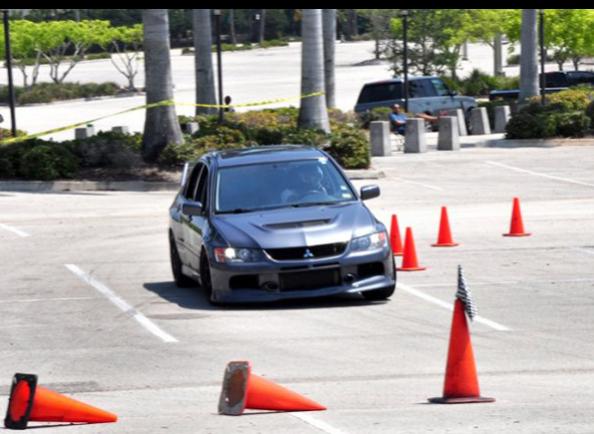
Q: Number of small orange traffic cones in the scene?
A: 4